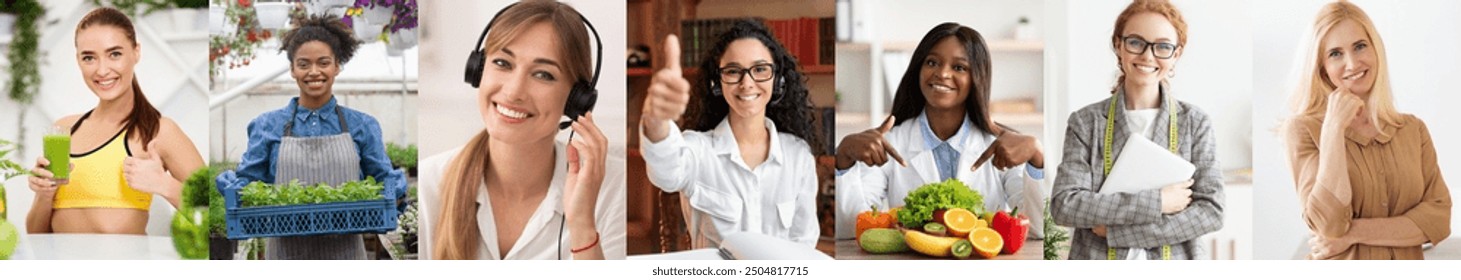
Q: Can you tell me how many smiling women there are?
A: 7